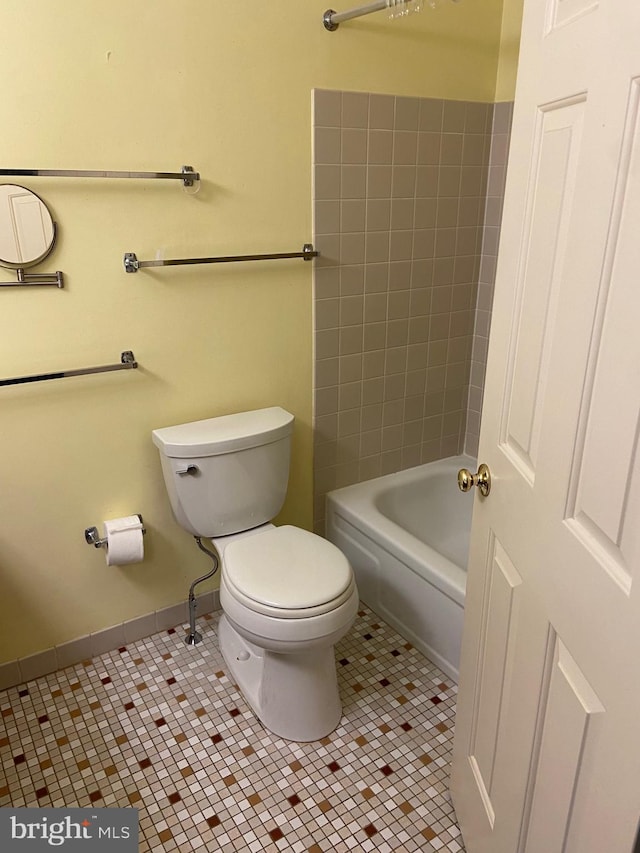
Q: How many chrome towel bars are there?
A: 3